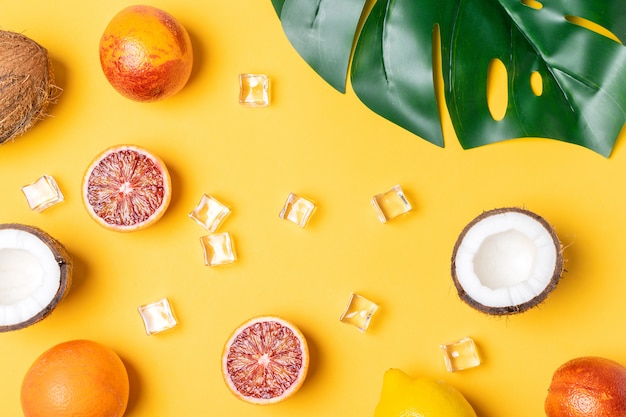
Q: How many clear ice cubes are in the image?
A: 9